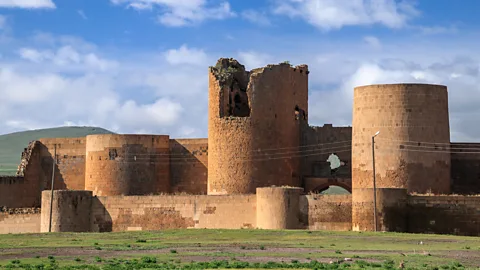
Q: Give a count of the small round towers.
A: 3